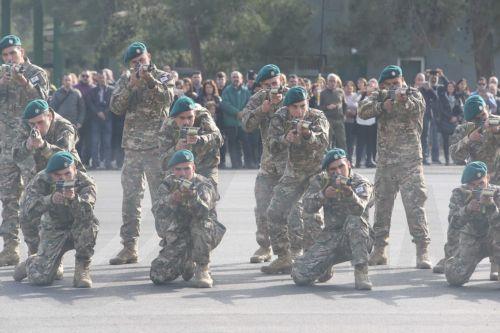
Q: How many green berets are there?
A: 12